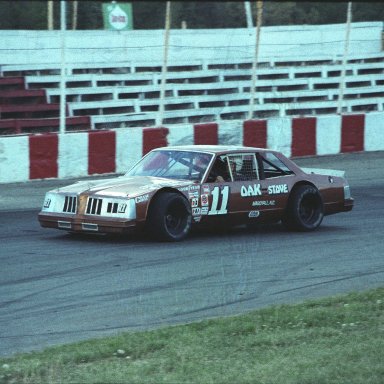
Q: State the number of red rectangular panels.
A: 7